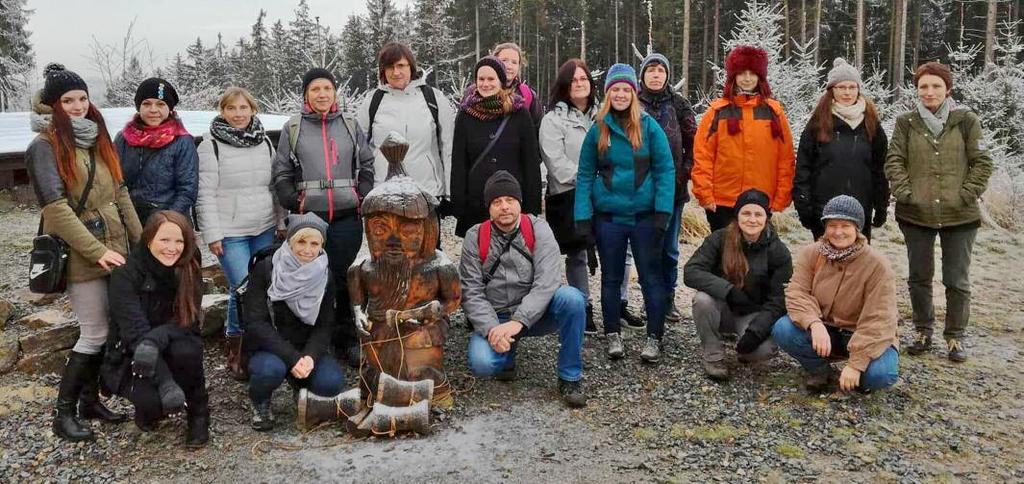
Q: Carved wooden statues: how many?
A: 1